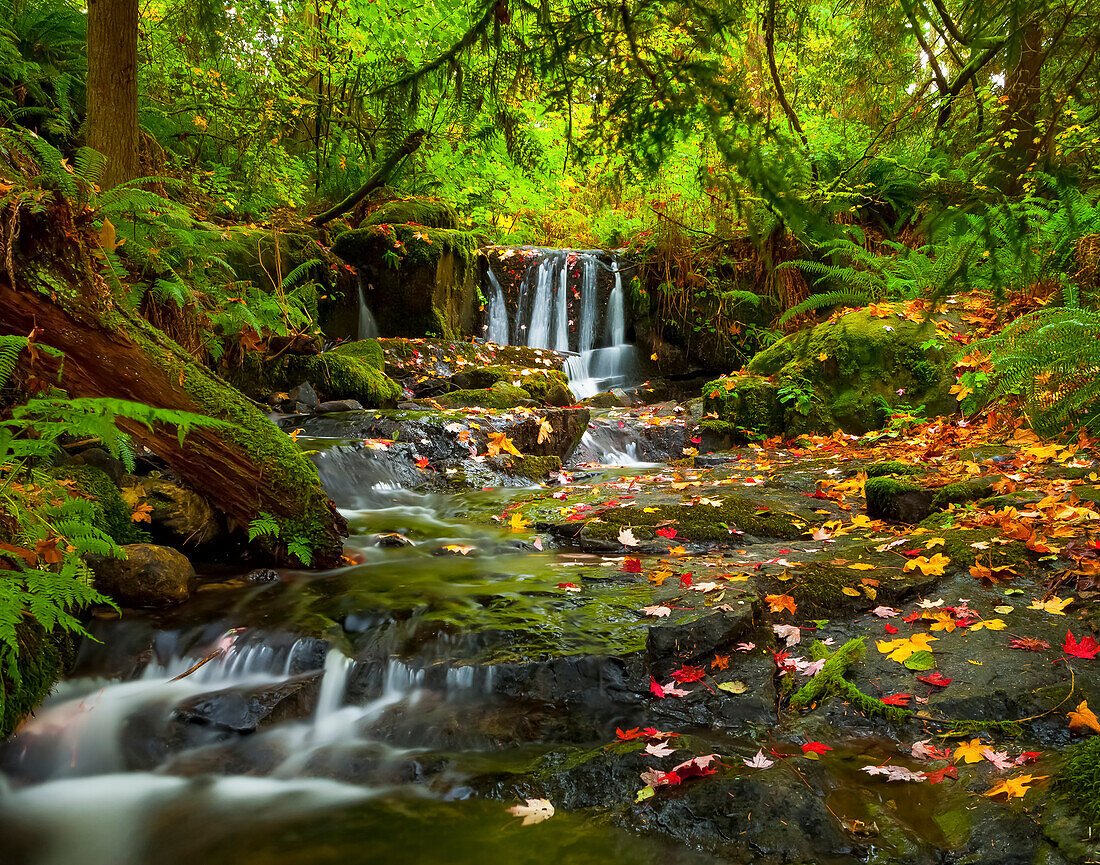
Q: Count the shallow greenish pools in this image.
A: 2